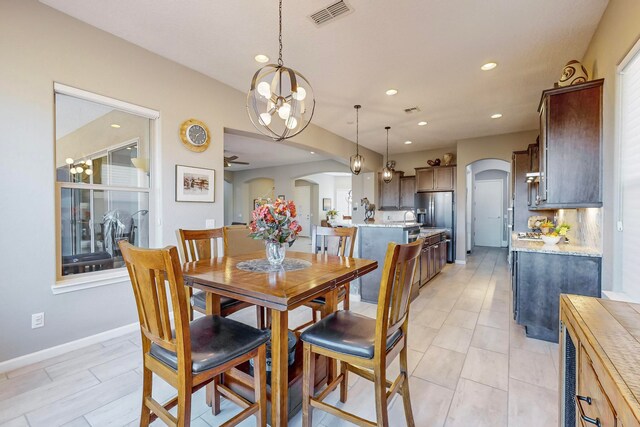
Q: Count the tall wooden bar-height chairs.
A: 4